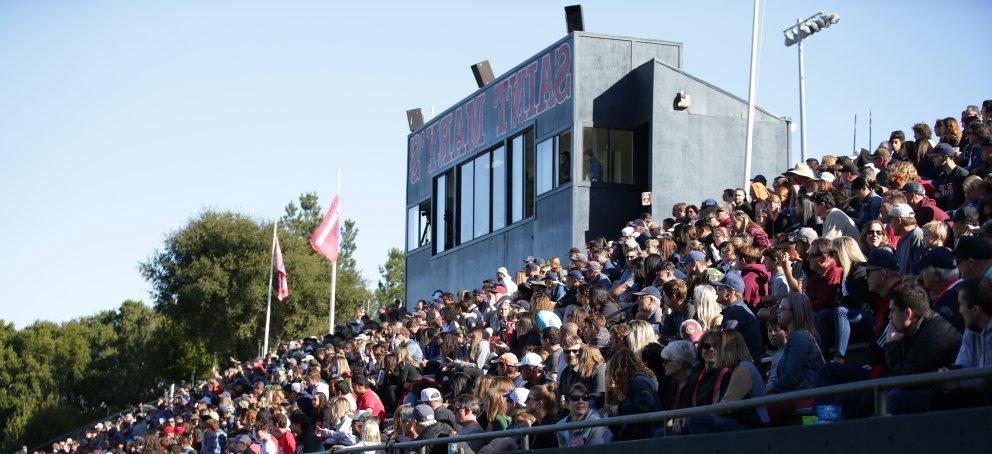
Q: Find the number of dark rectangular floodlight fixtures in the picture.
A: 3